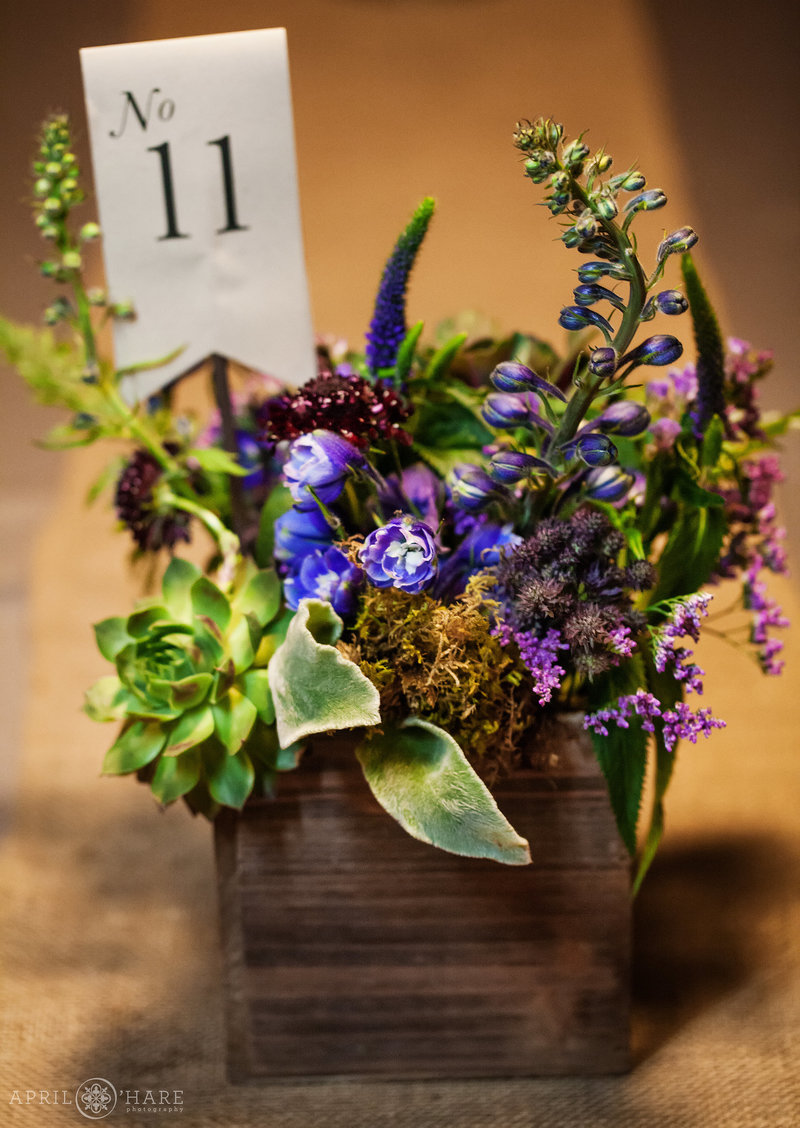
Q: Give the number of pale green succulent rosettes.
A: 1